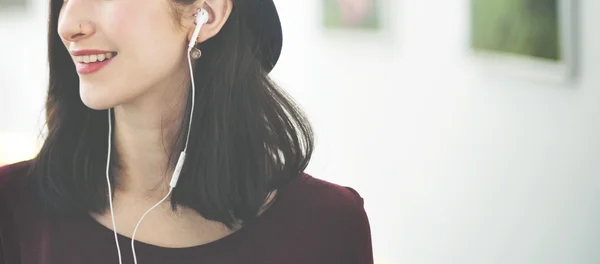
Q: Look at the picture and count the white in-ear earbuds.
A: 1